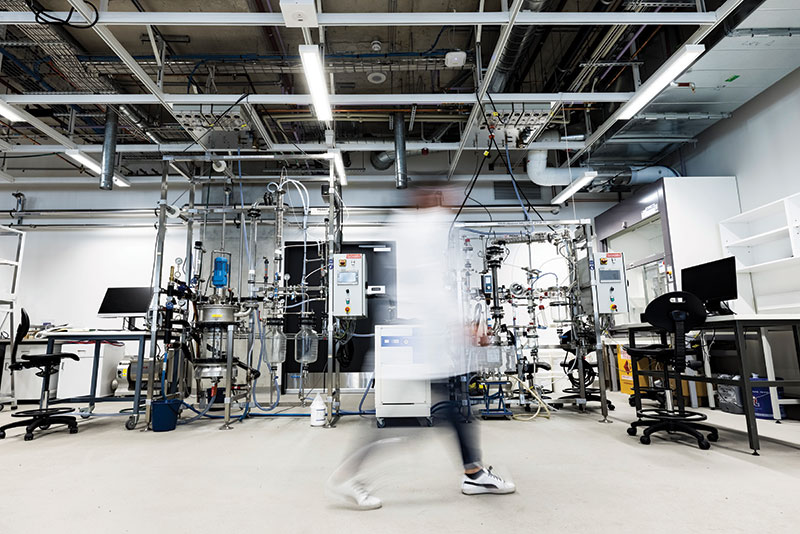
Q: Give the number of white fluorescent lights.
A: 6